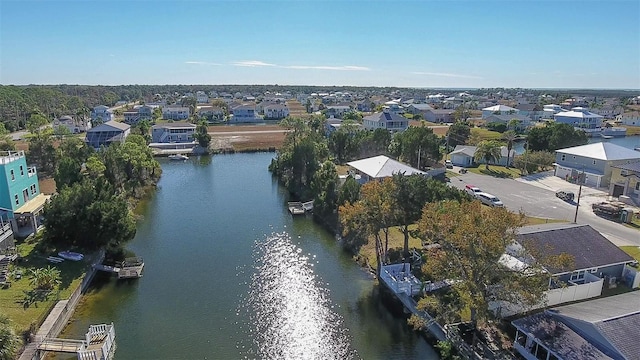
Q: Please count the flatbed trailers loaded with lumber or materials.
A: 1